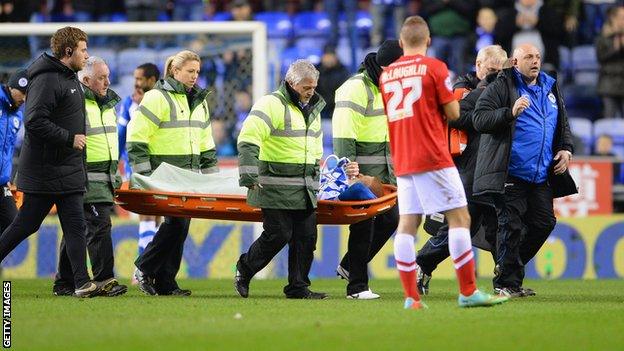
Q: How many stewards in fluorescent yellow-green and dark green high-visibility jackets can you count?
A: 4